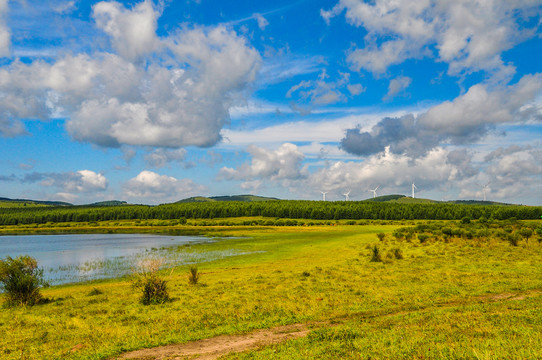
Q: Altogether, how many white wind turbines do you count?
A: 5